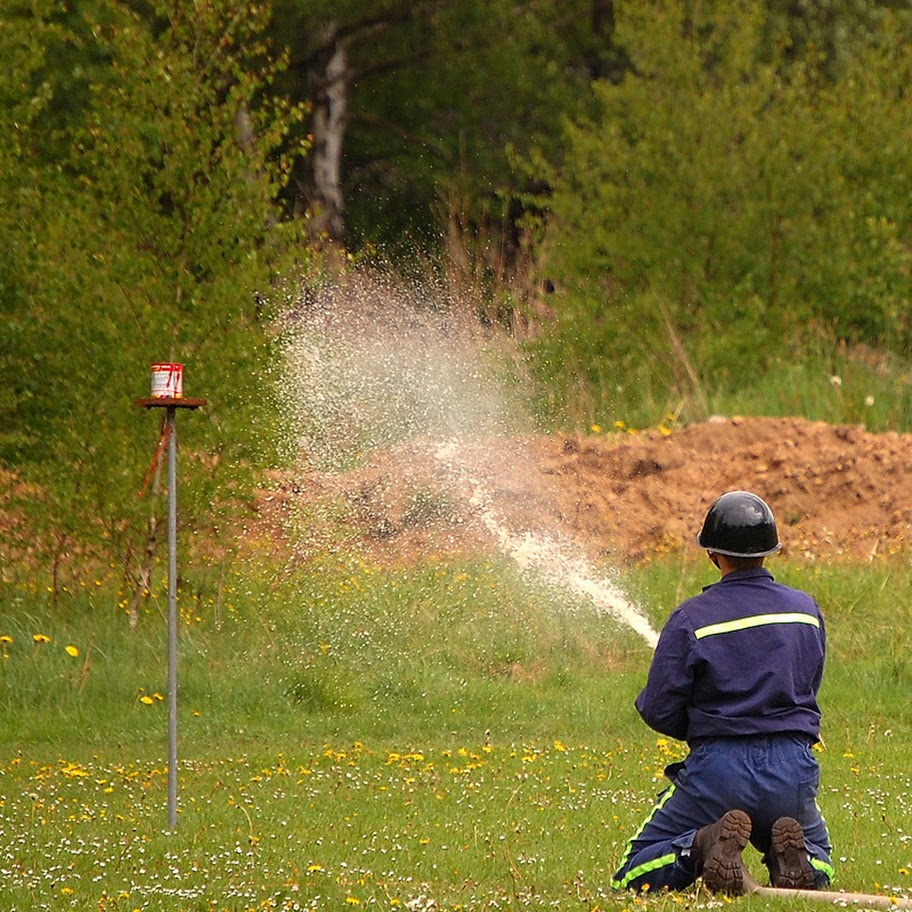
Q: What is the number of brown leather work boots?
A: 2